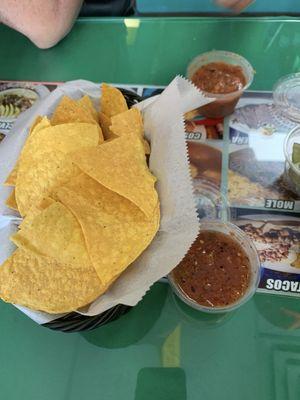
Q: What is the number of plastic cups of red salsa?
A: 2